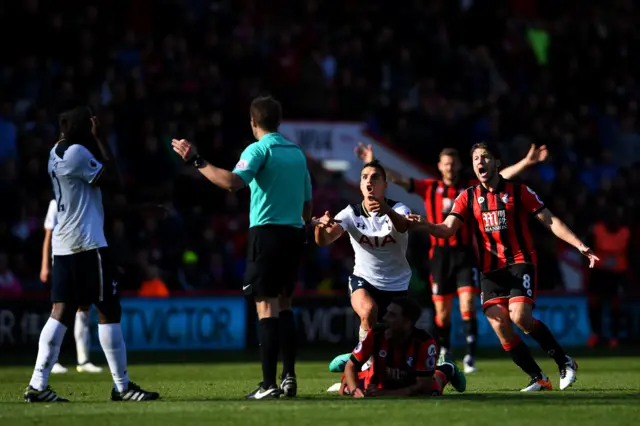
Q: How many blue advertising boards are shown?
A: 2